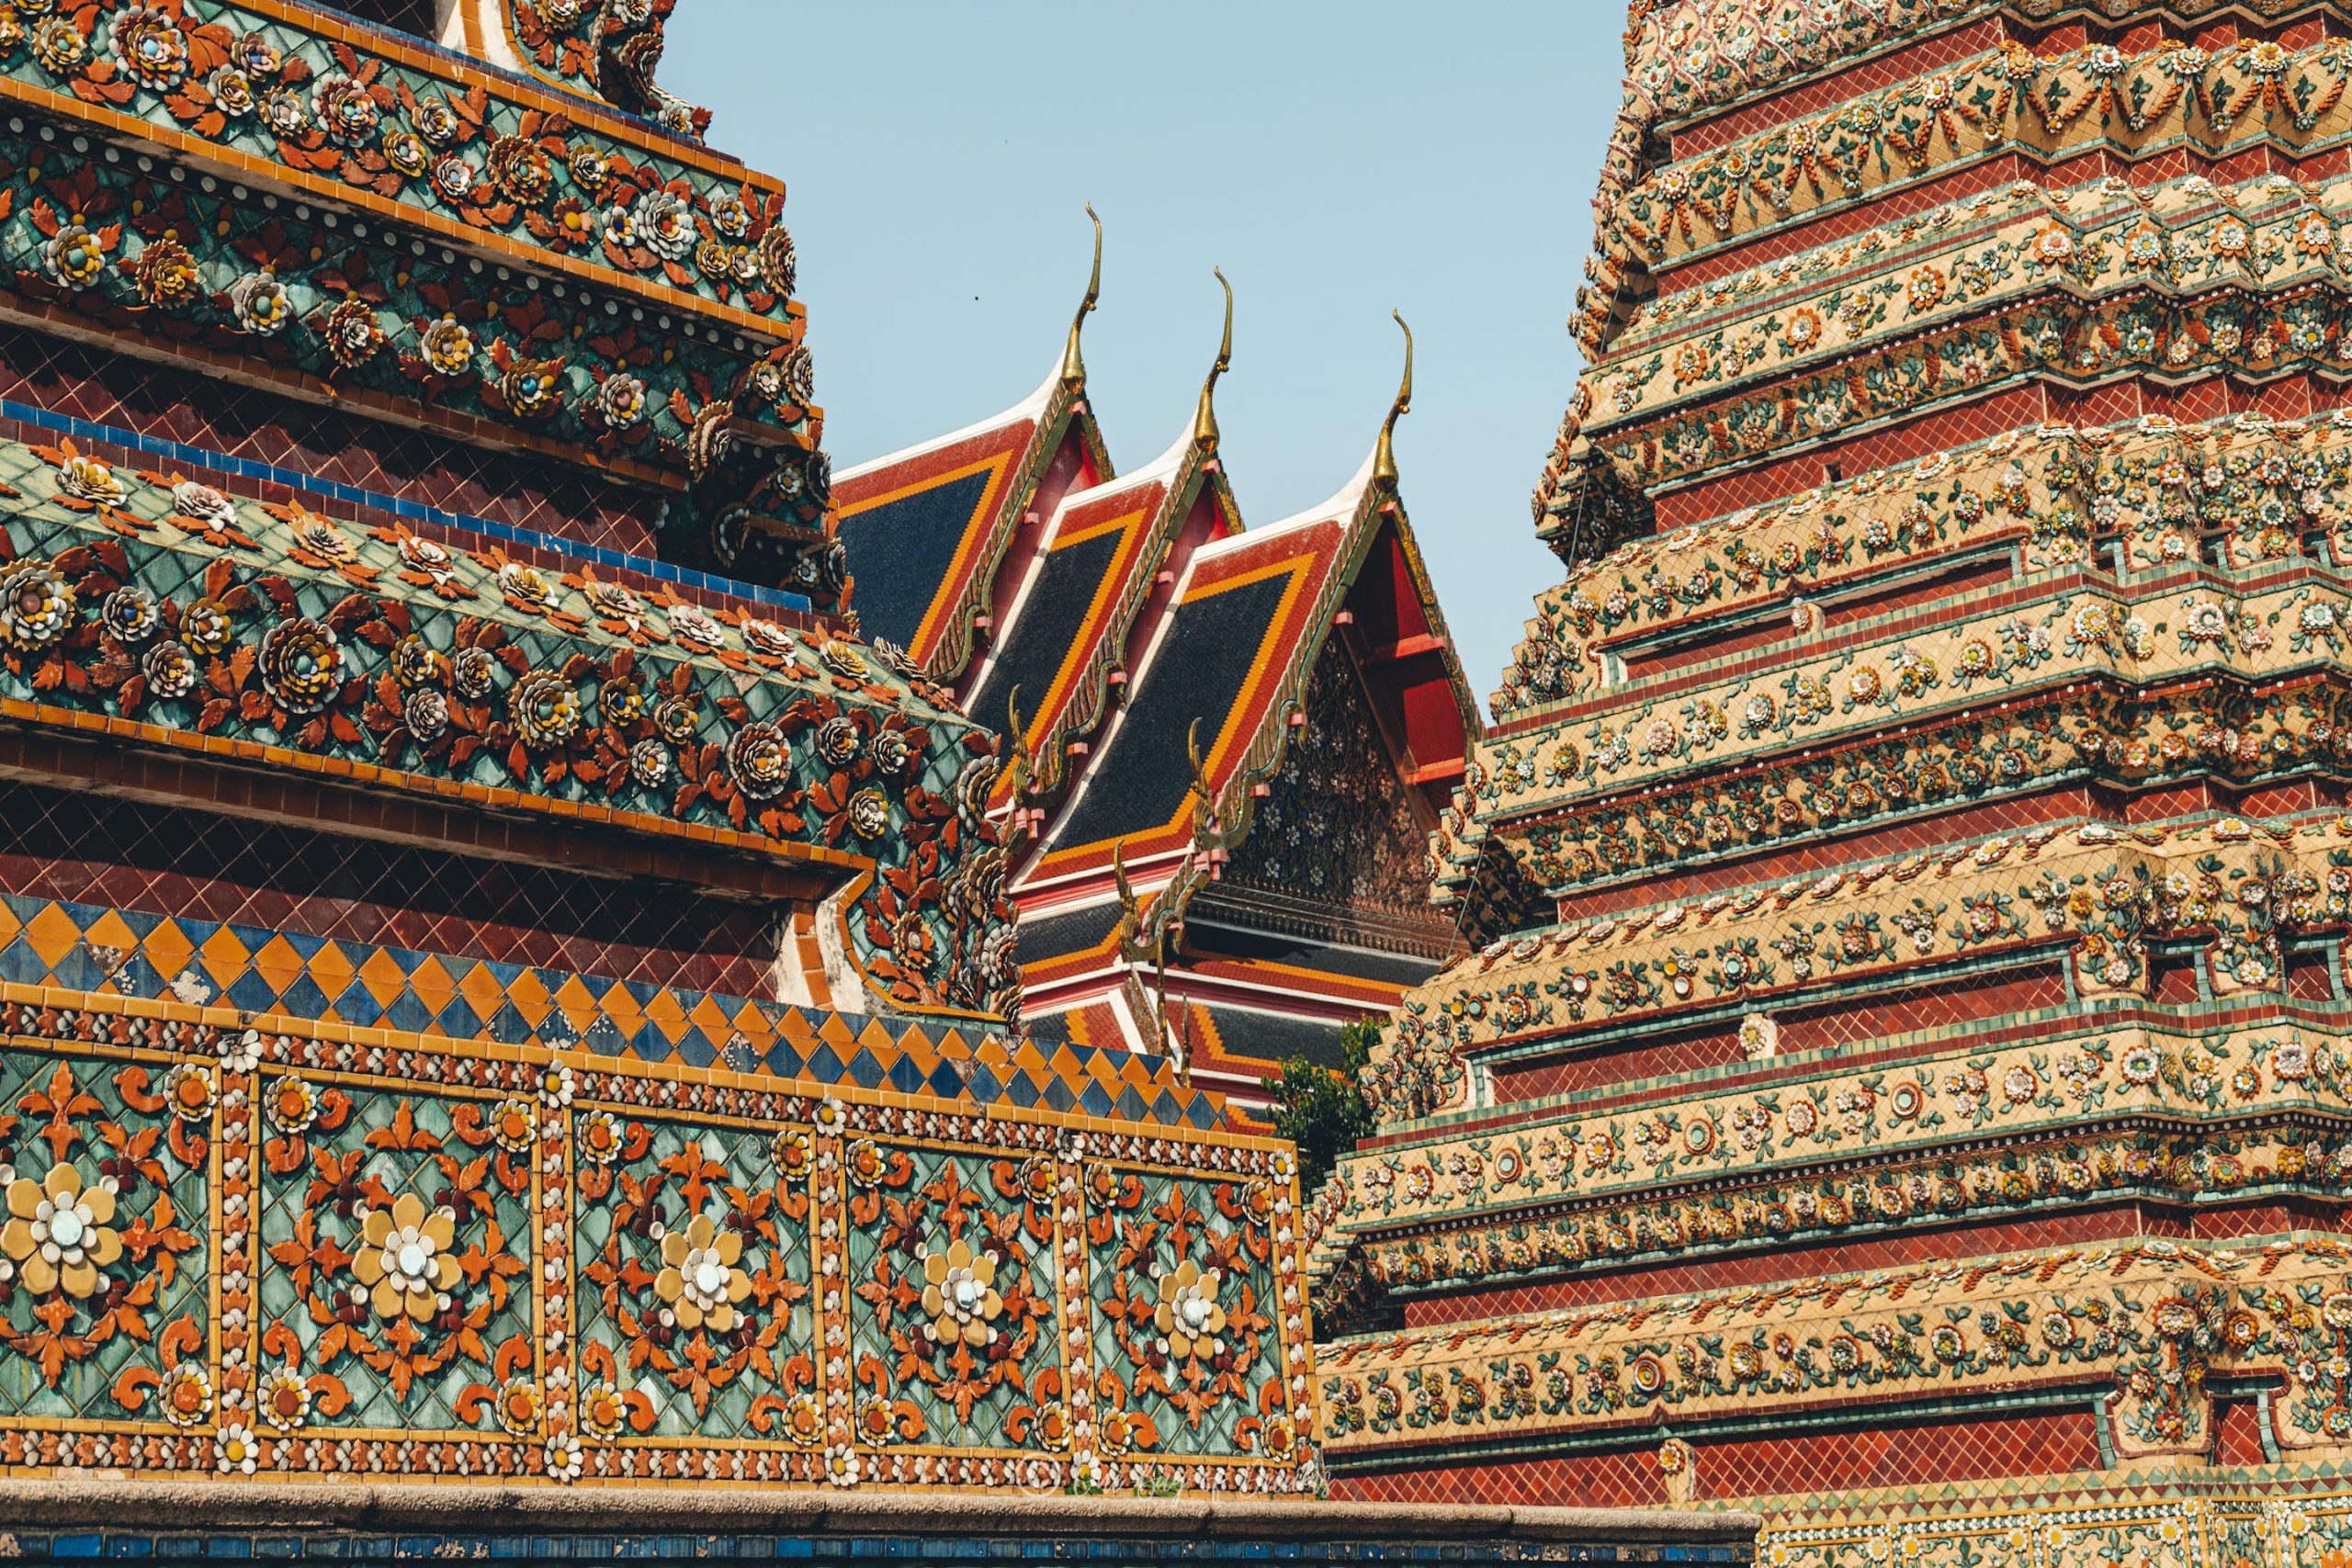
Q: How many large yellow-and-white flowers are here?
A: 5